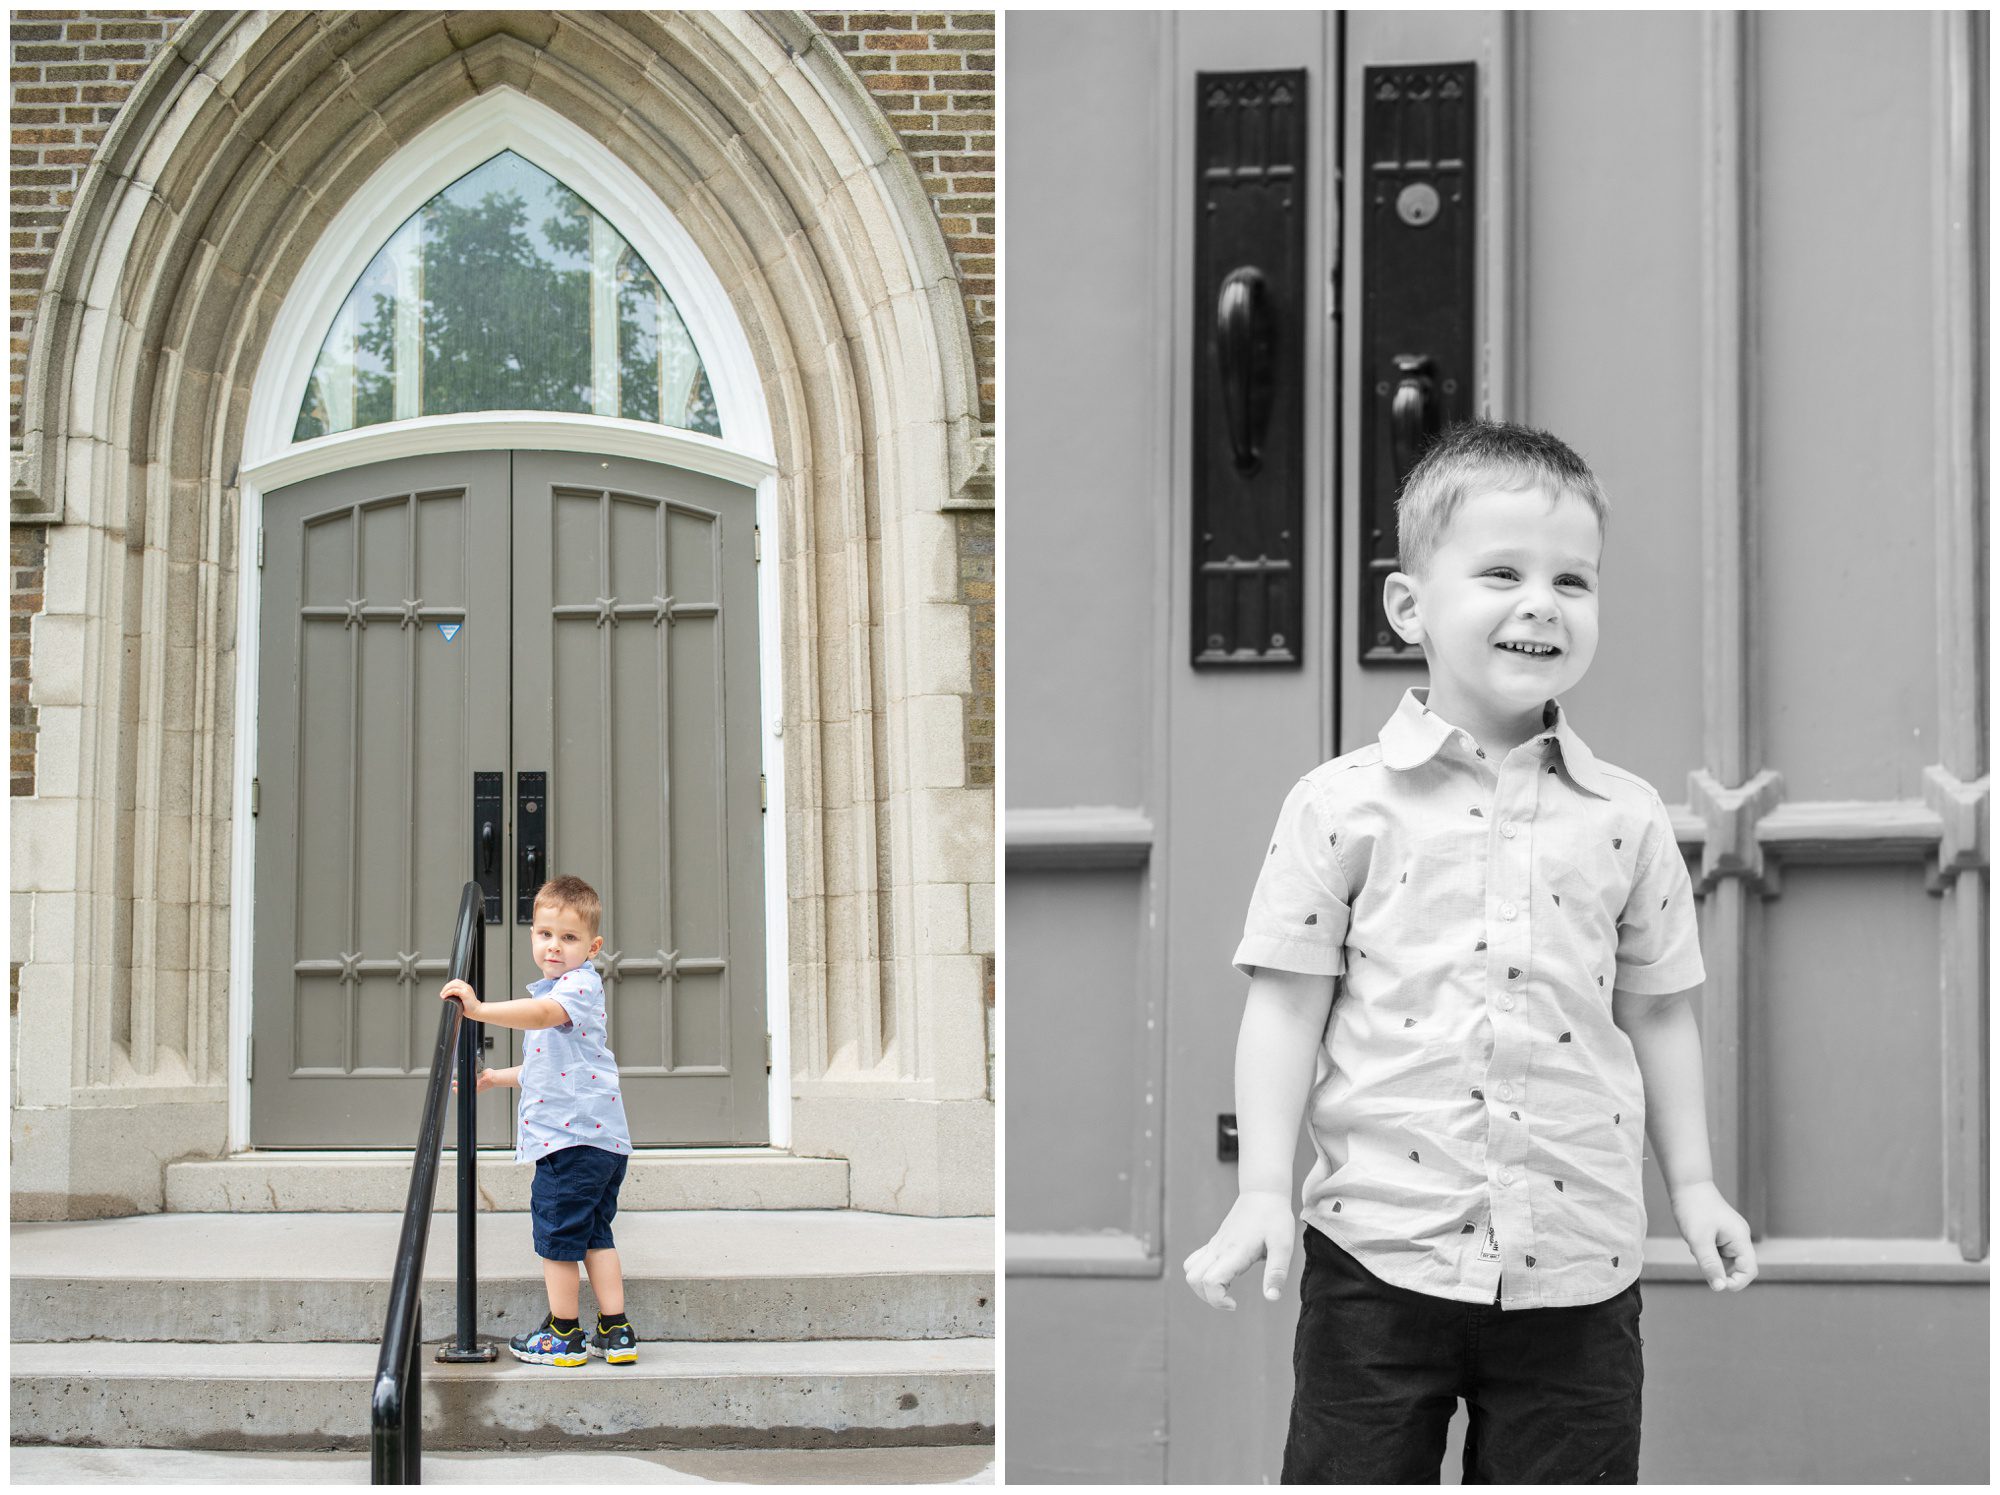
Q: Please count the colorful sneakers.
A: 2